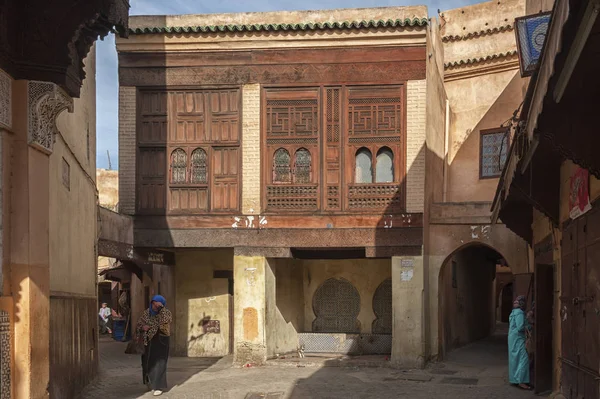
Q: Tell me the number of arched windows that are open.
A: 2